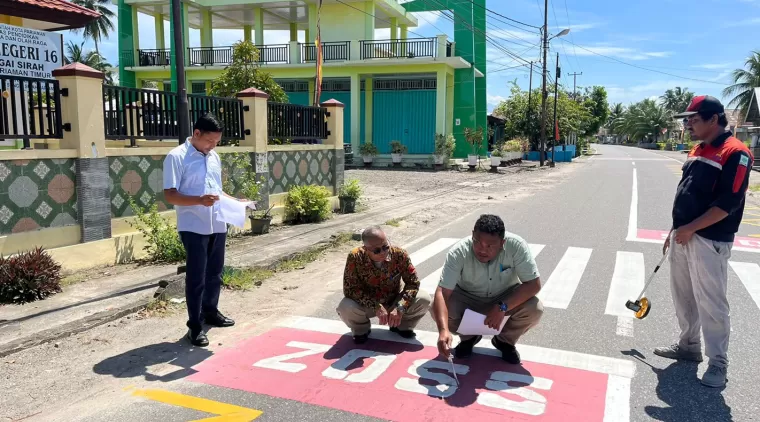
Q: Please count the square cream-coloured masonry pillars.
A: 3